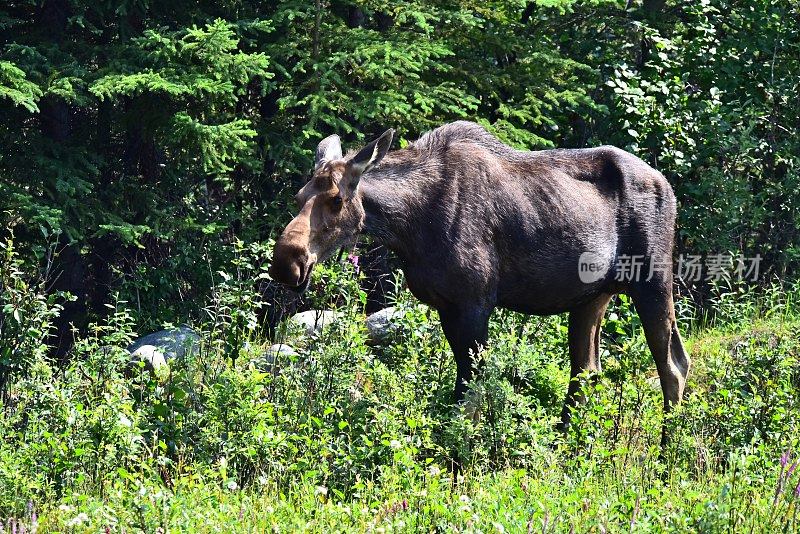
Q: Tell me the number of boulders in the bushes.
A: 5